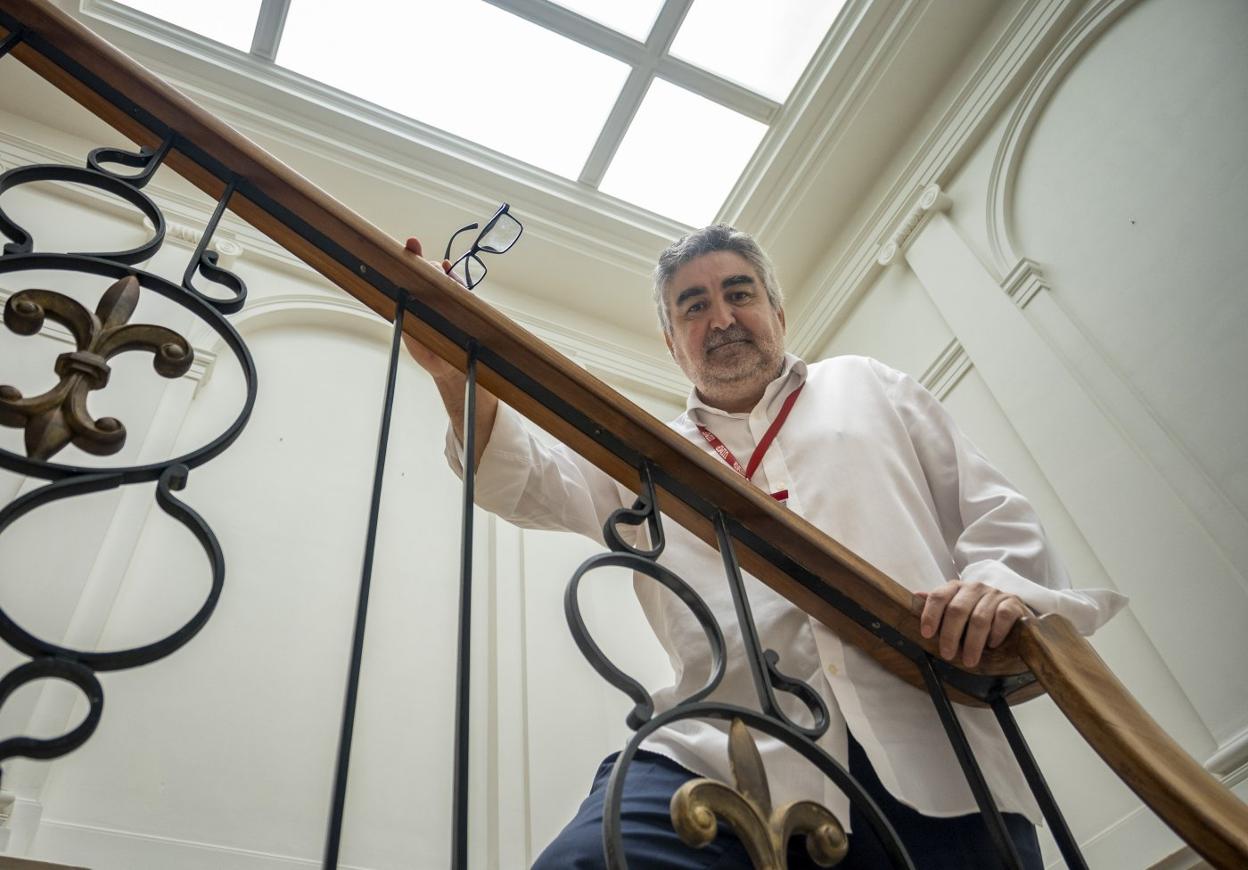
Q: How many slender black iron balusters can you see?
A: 4